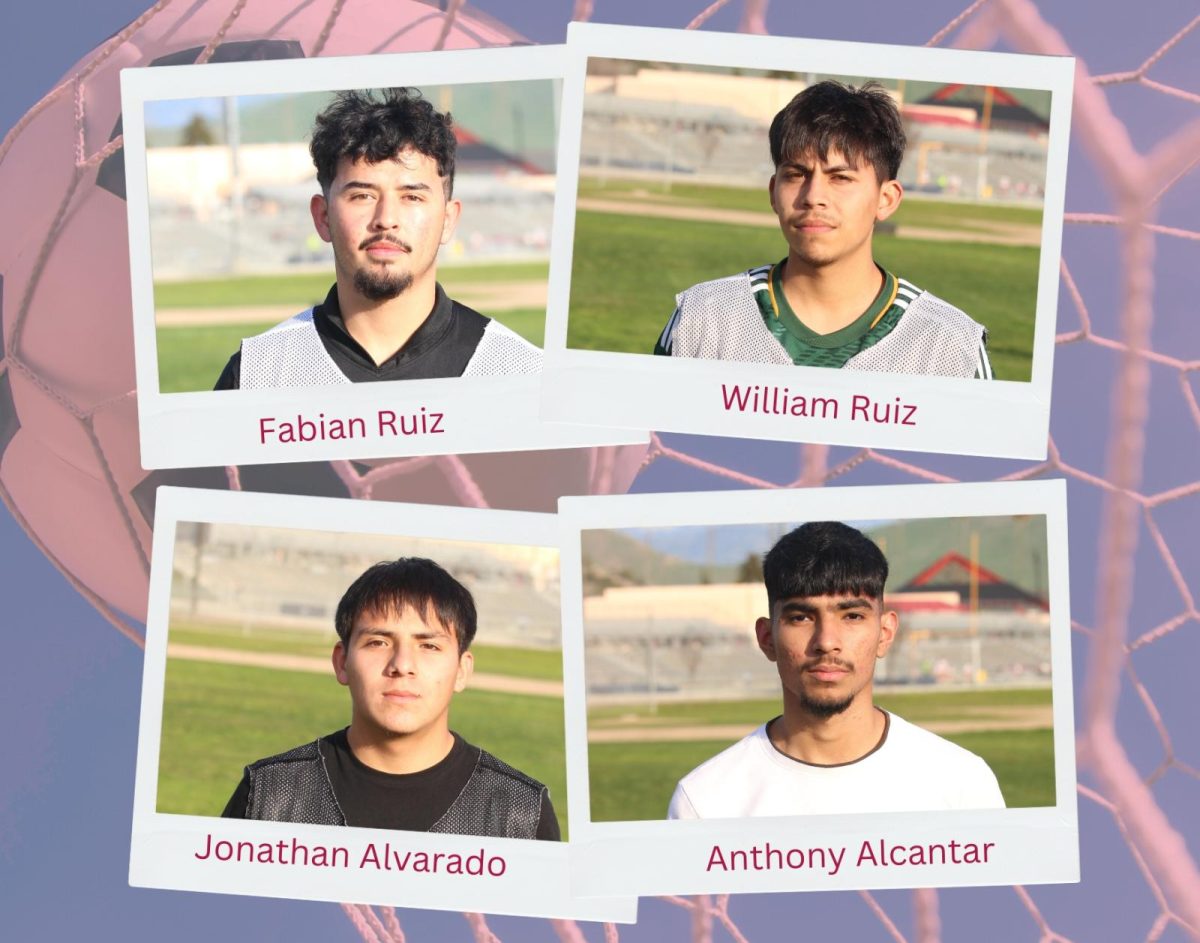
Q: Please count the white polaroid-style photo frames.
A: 4